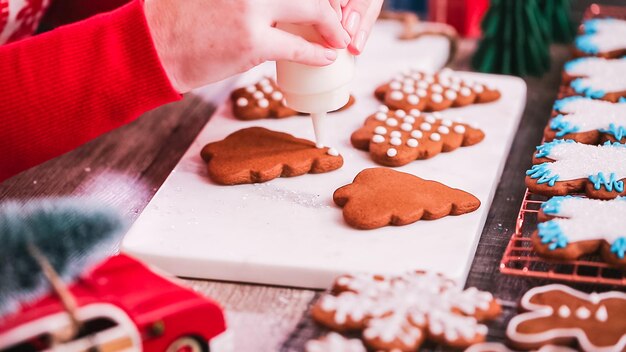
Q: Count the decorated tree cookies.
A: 3